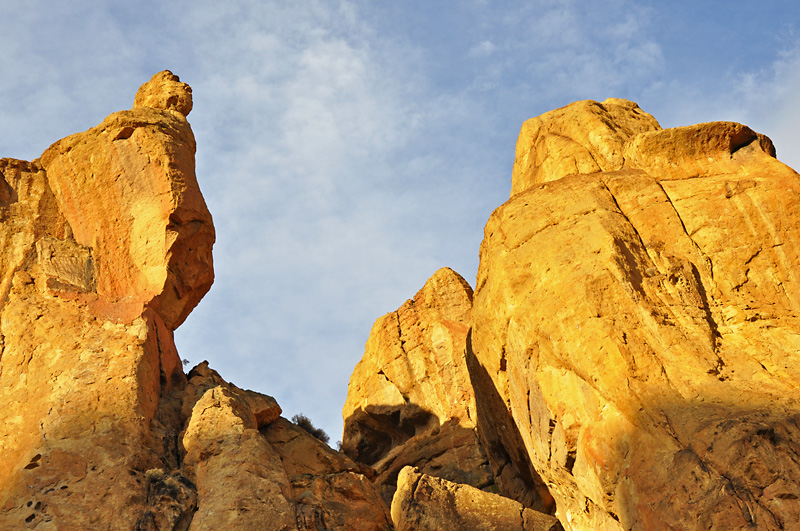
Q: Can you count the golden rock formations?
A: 3